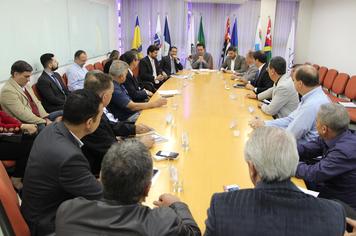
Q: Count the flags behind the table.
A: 10